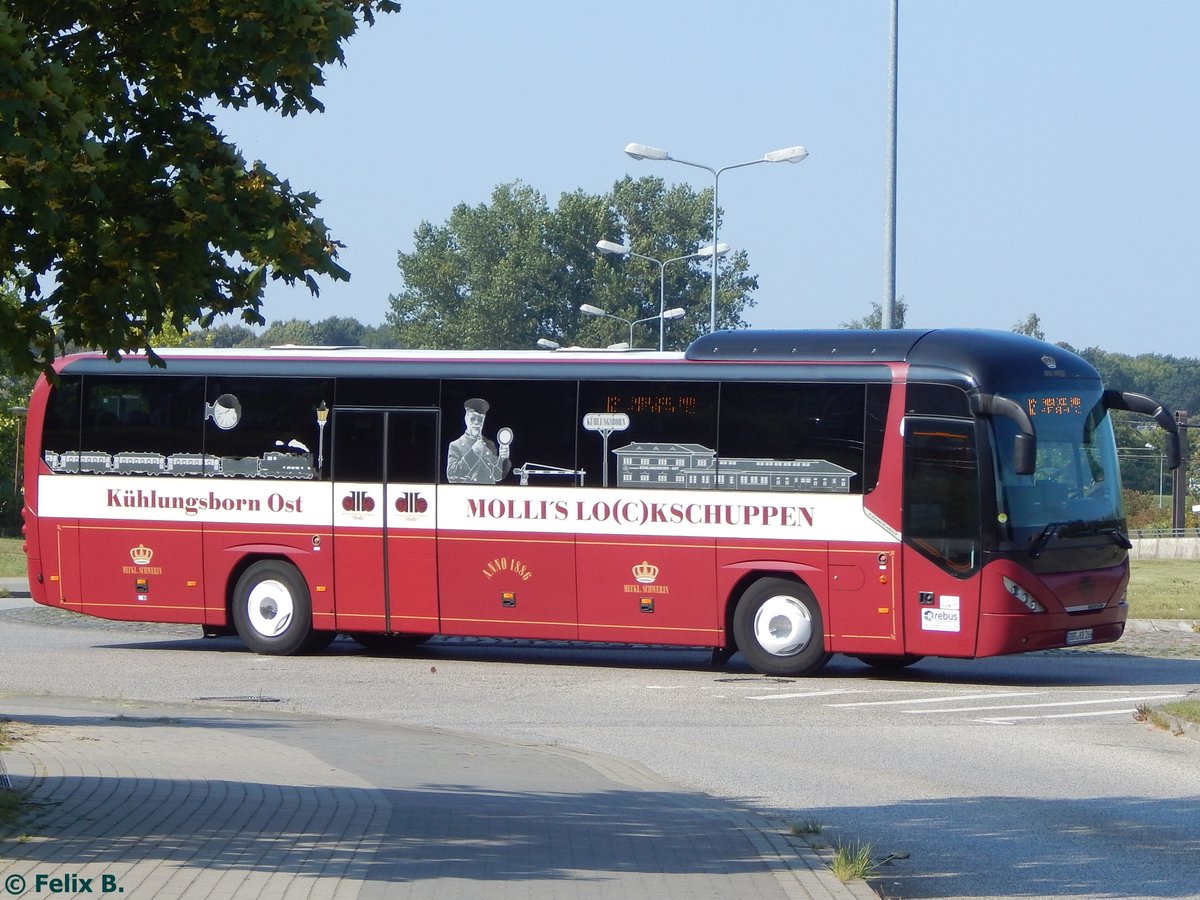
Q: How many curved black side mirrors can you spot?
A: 2